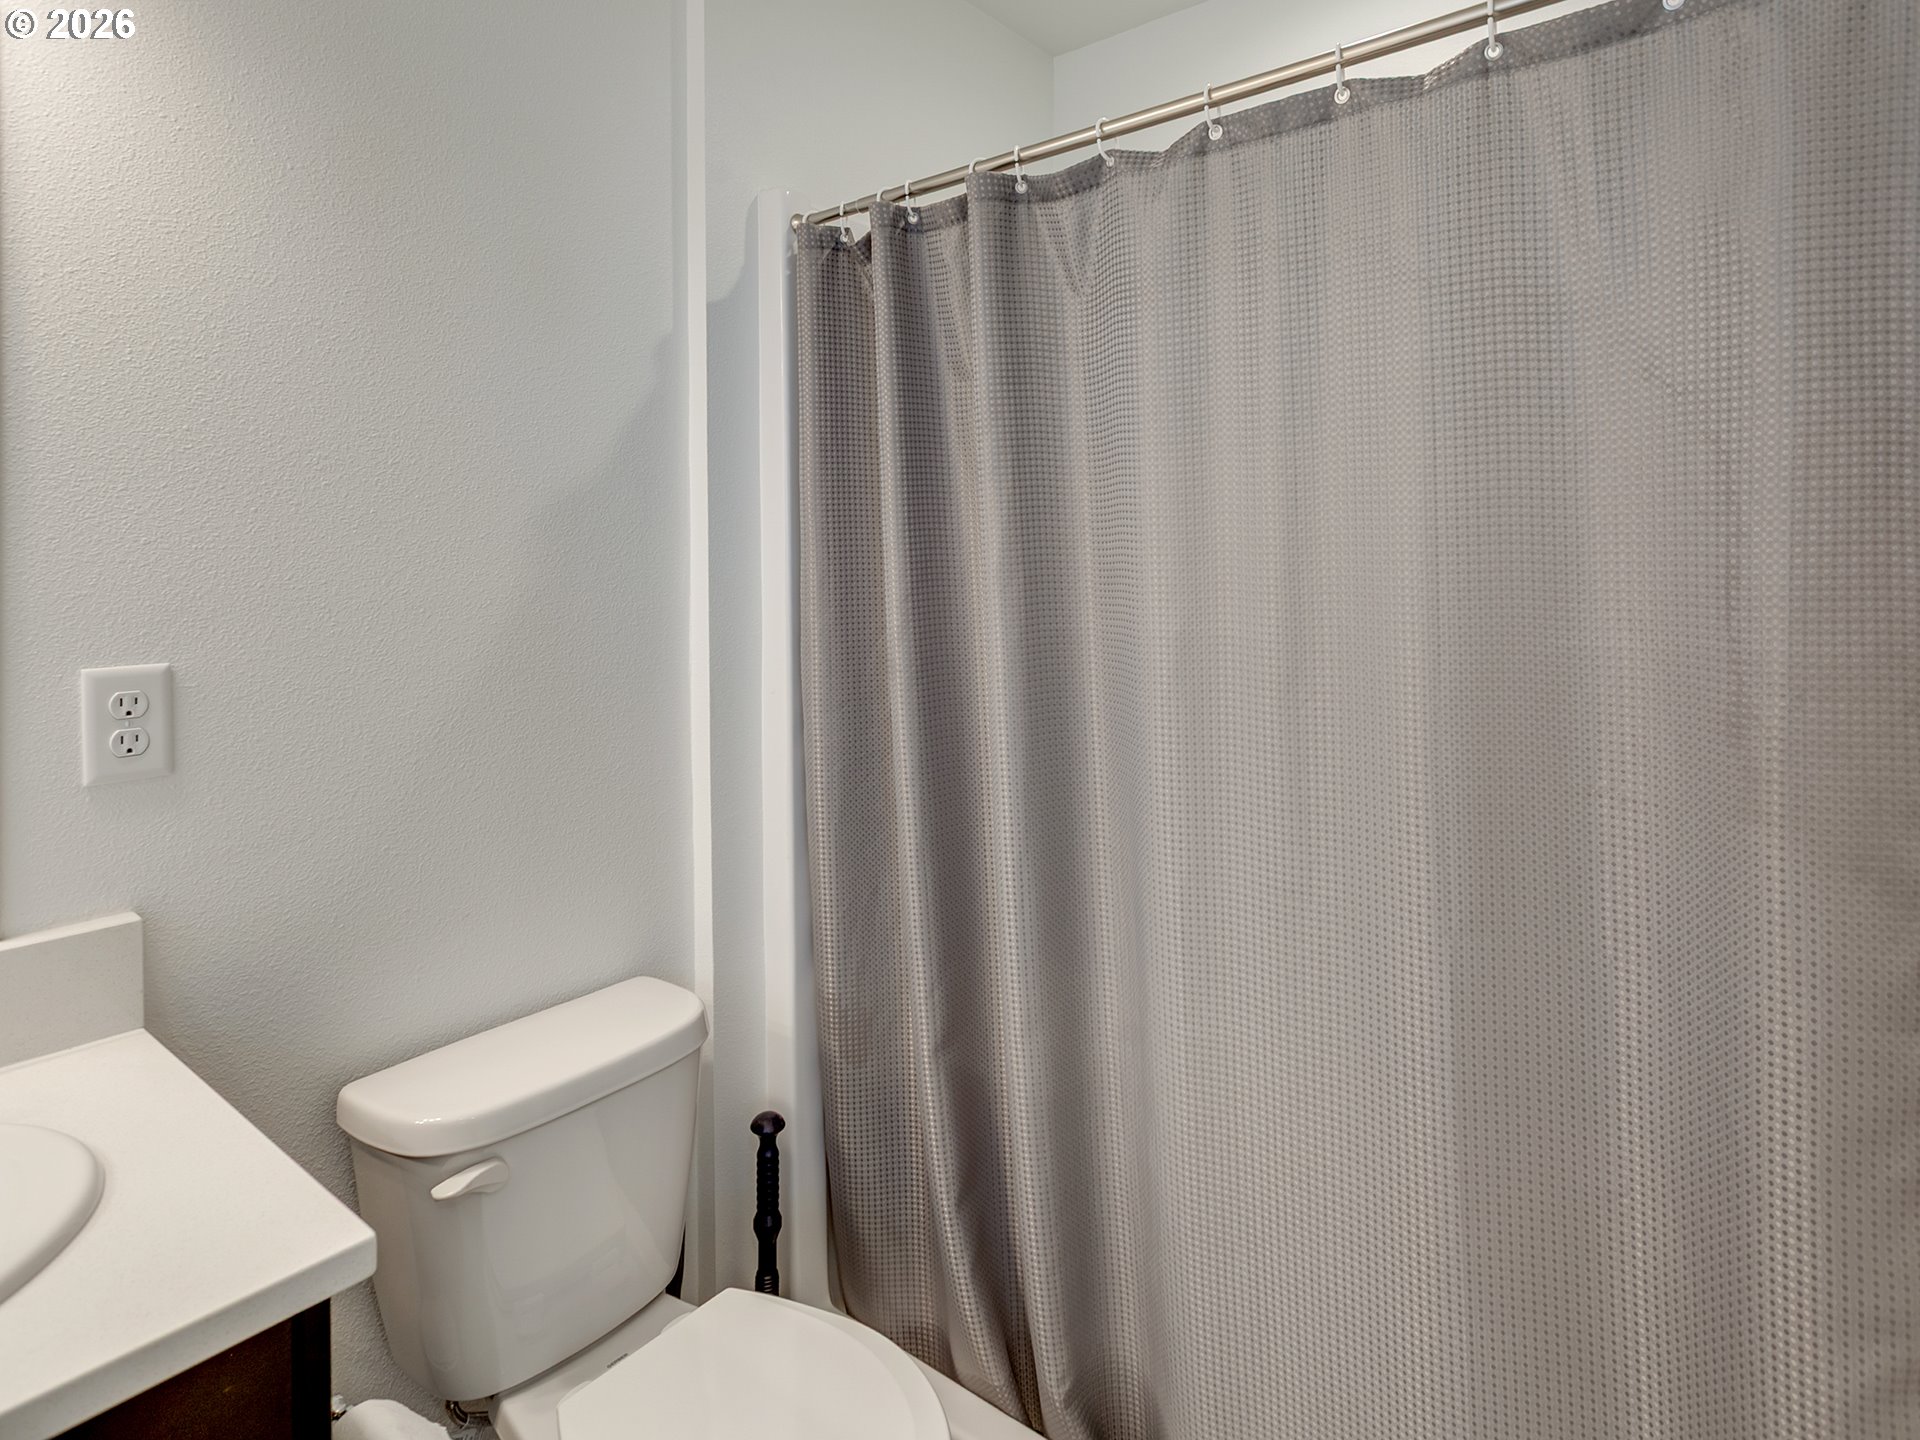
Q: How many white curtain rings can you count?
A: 11